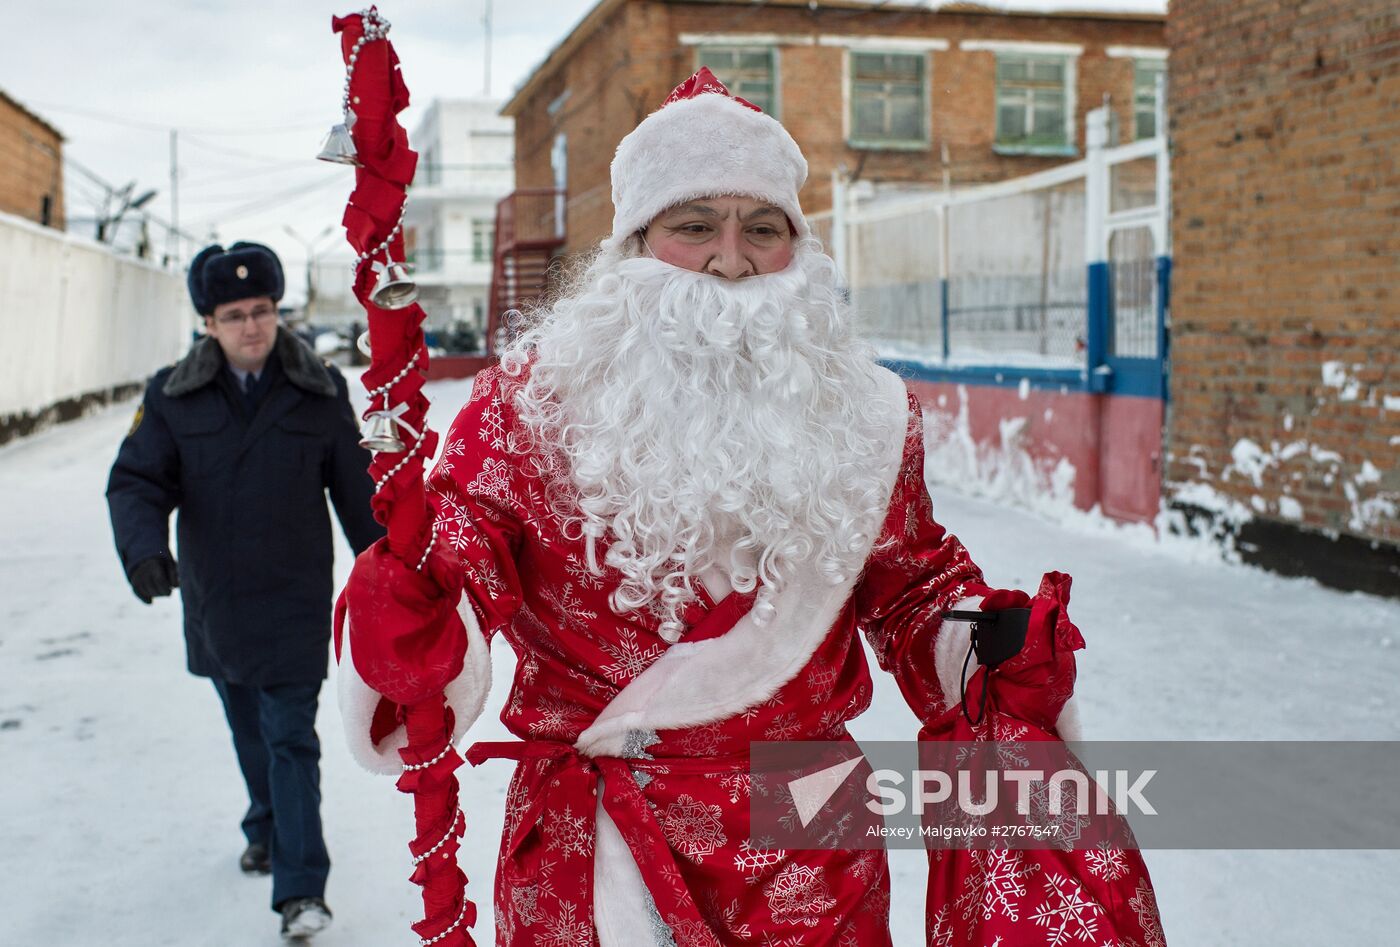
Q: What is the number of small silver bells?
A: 3